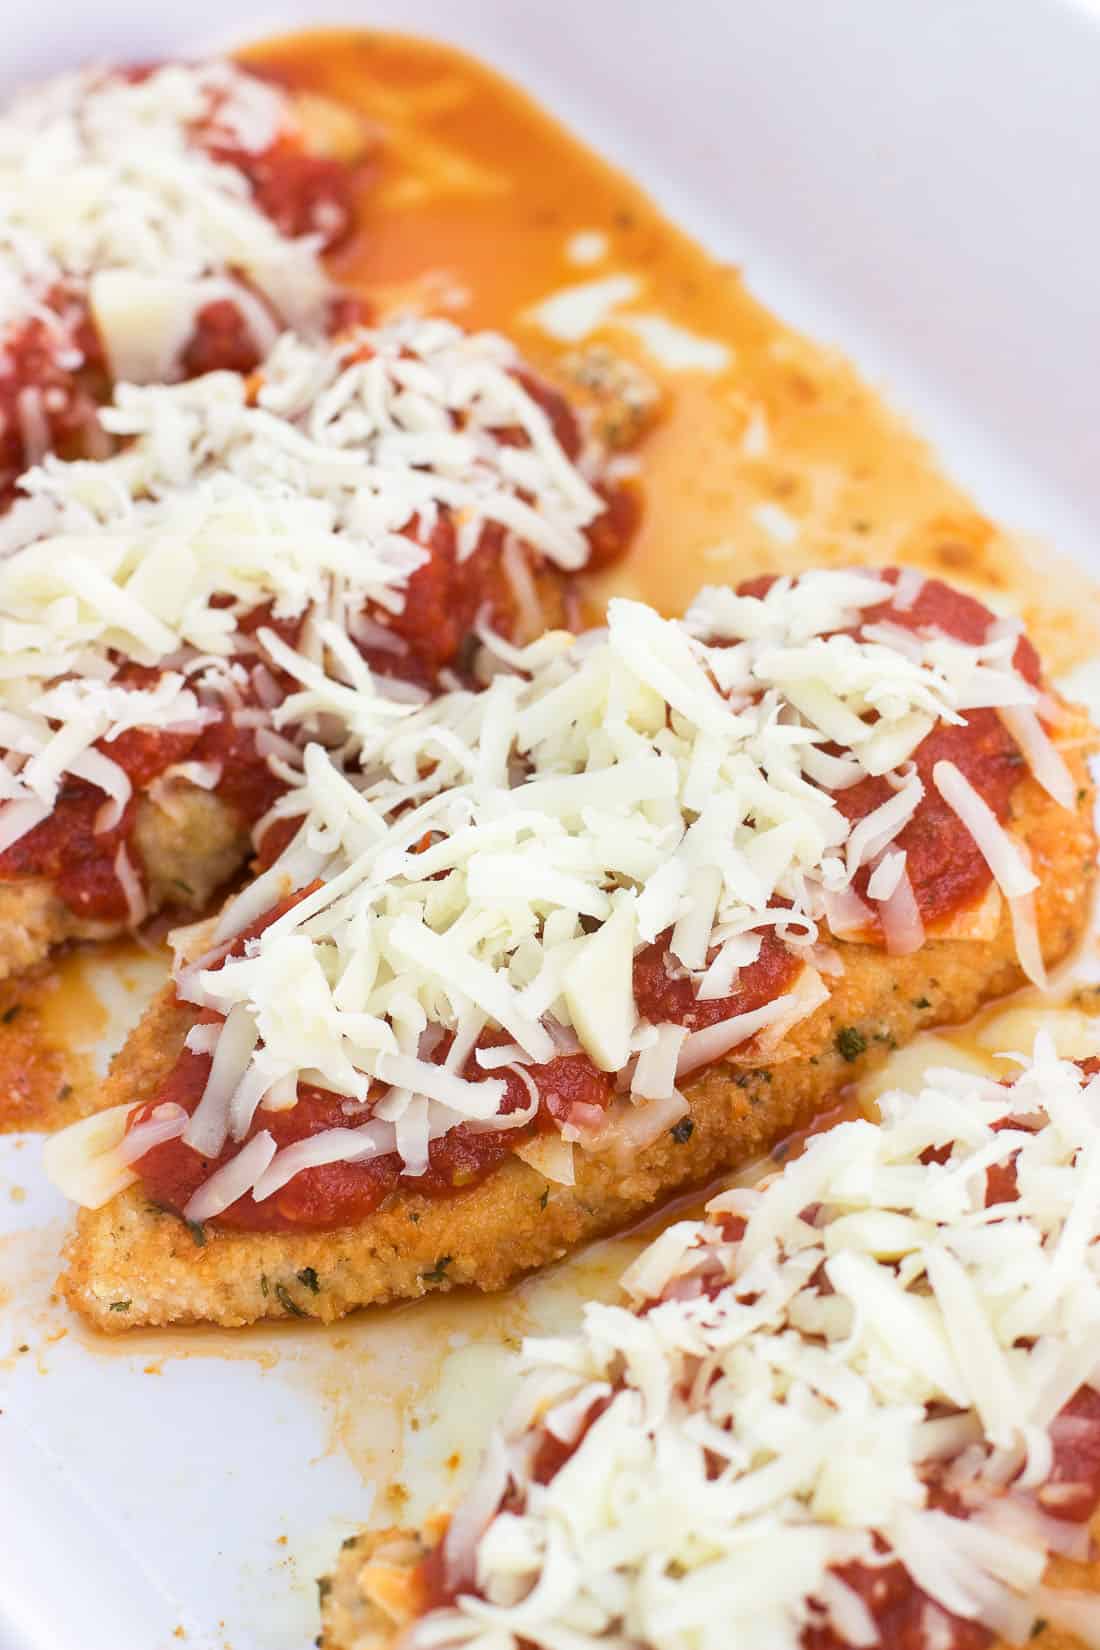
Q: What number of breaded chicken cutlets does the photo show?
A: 4